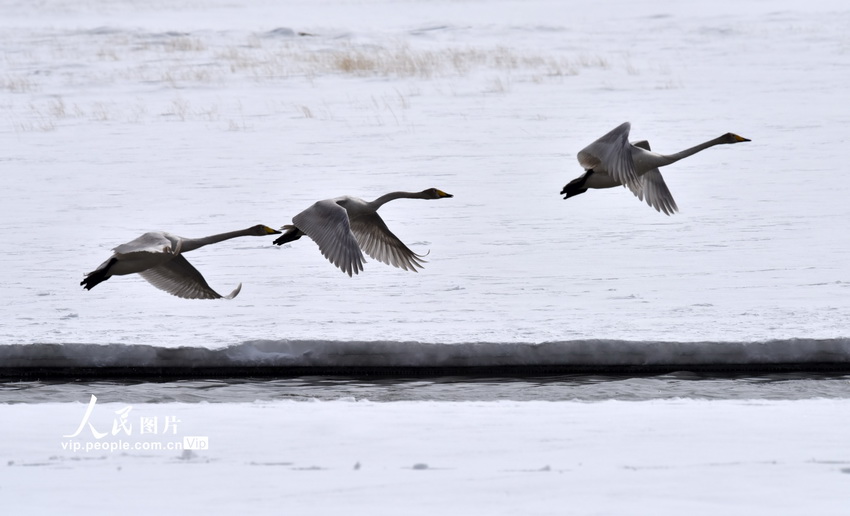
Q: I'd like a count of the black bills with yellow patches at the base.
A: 3